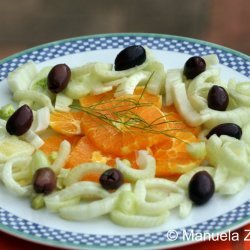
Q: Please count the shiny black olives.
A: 9